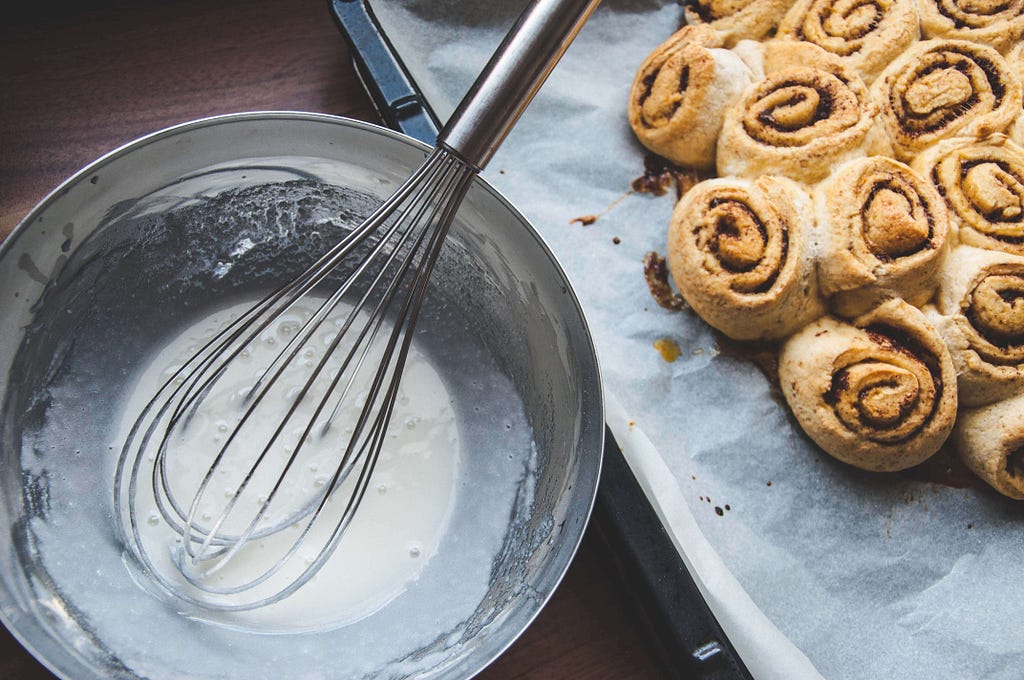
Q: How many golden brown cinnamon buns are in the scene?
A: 12